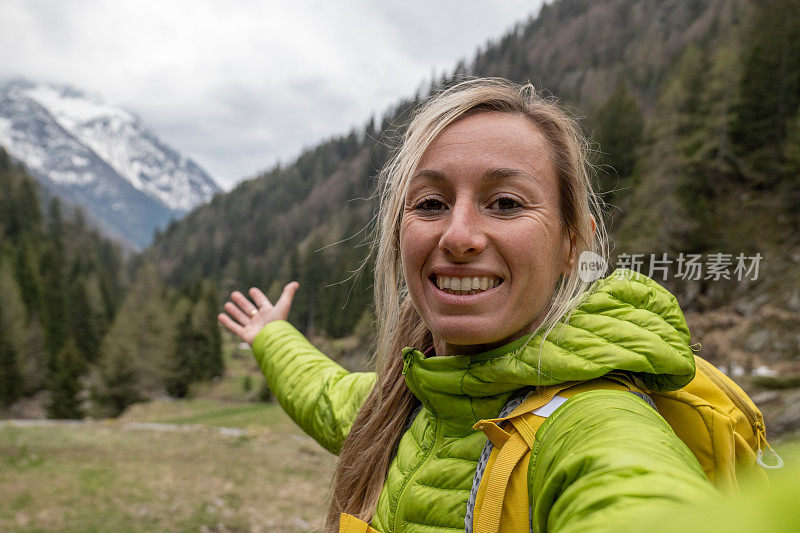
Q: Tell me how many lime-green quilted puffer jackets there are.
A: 1